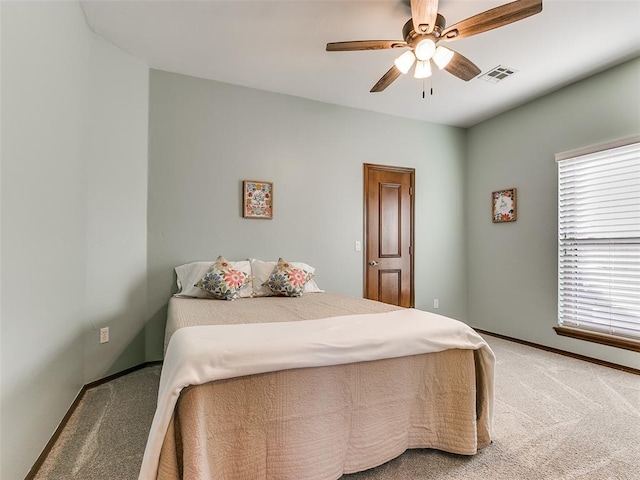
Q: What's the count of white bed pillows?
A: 2